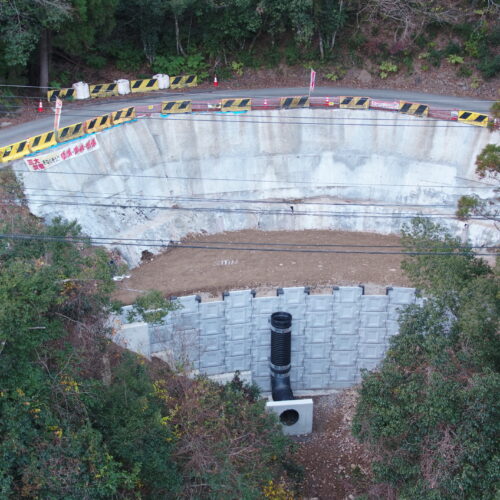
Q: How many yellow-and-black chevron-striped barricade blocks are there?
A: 15